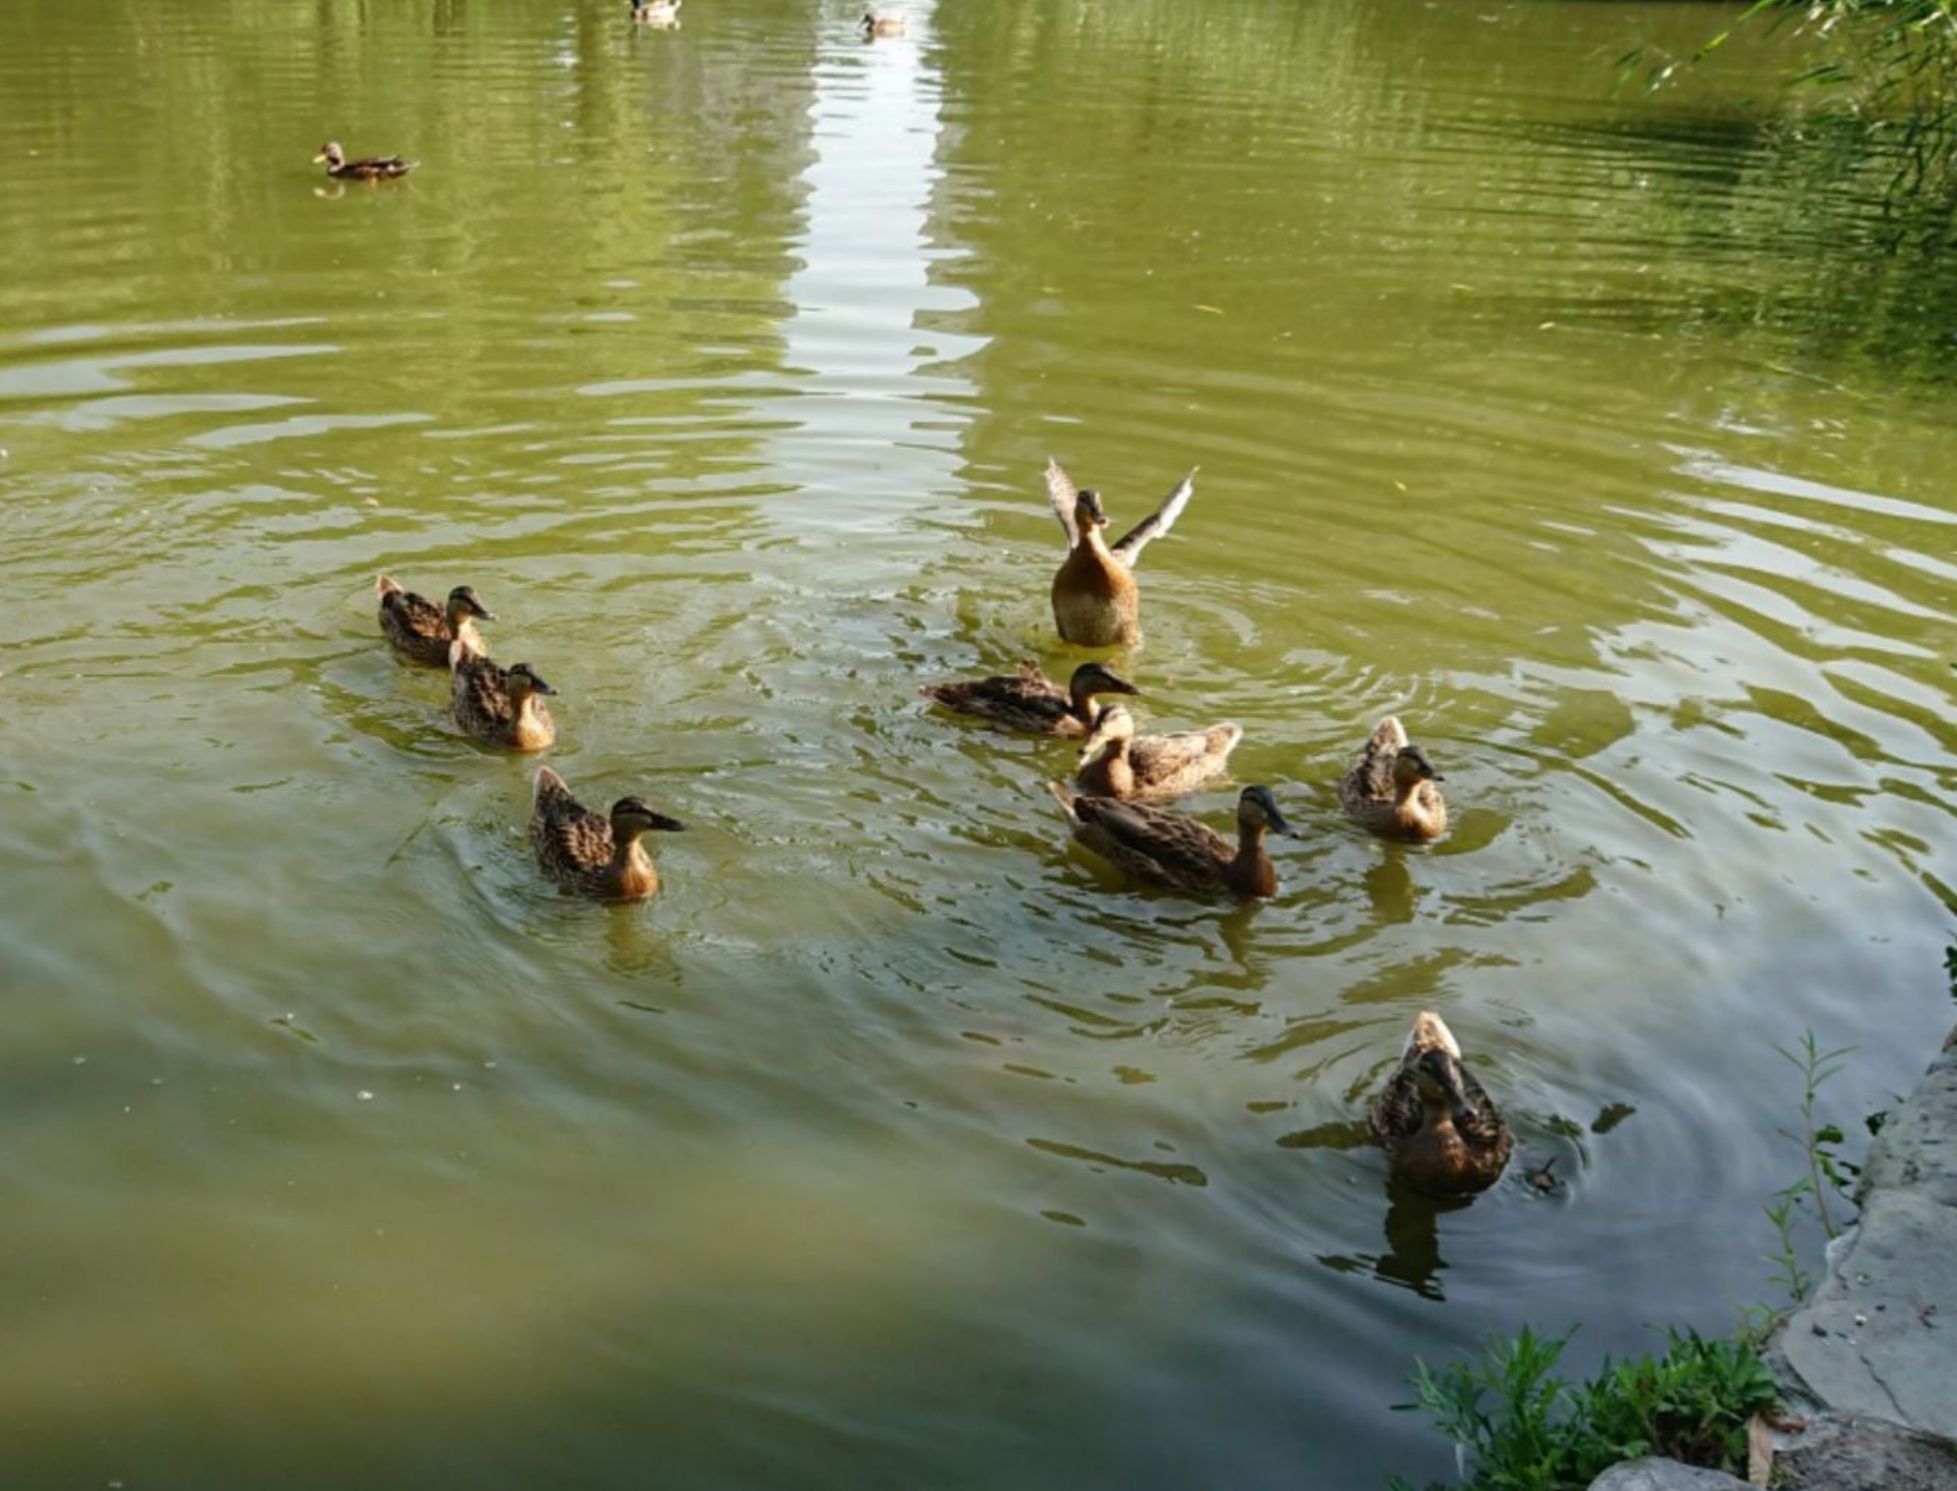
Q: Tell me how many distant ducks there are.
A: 3